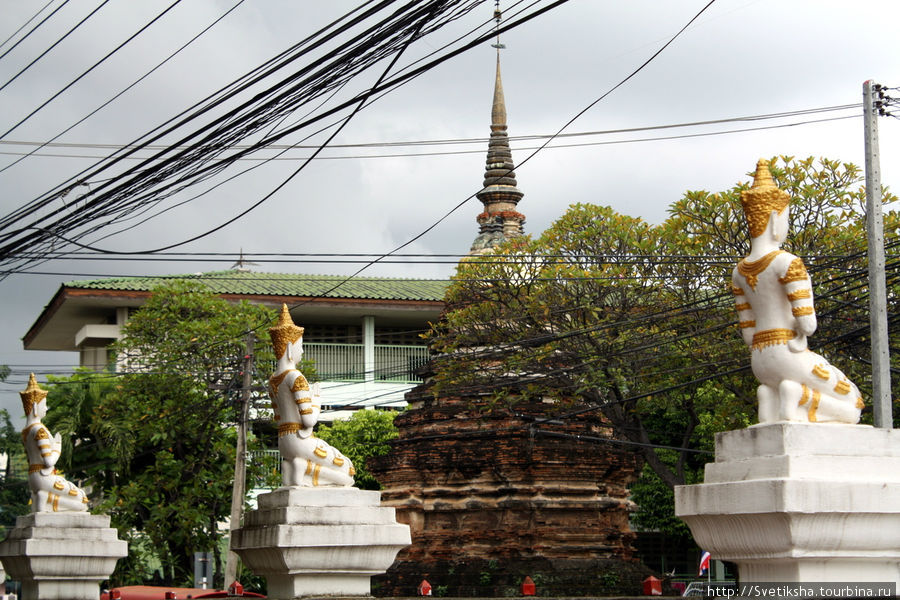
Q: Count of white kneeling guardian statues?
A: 3